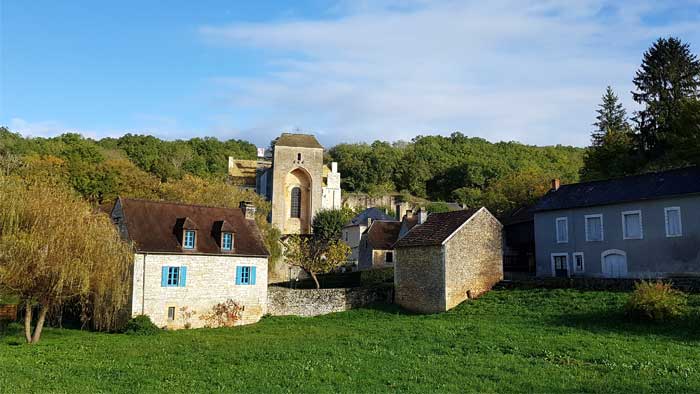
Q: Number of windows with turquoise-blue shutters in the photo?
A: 2